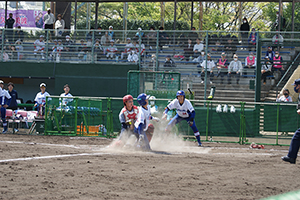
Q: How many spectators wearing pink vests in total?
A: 3